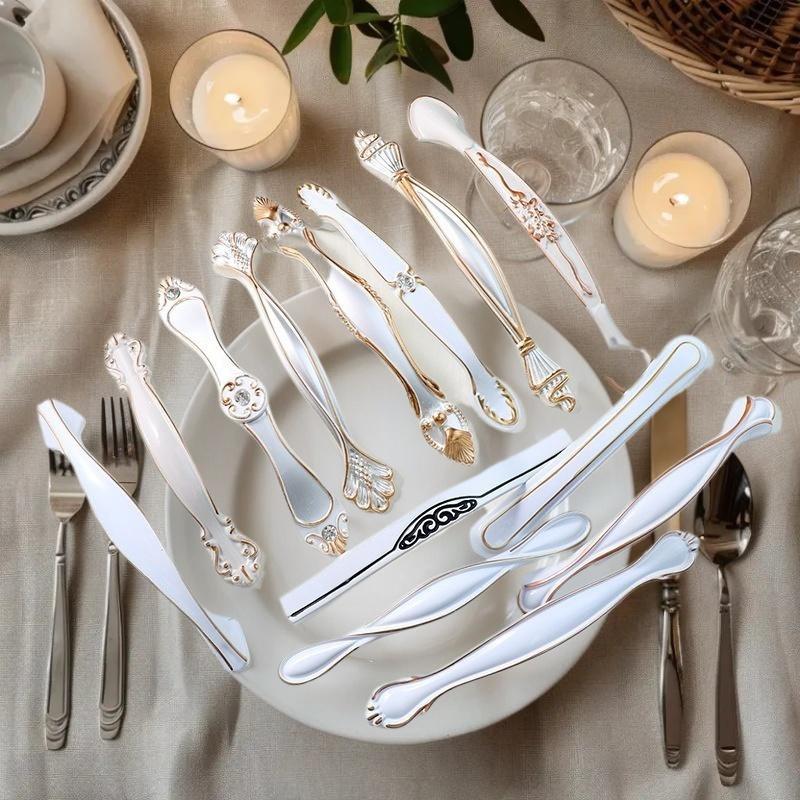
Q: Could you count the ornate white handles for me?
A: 13